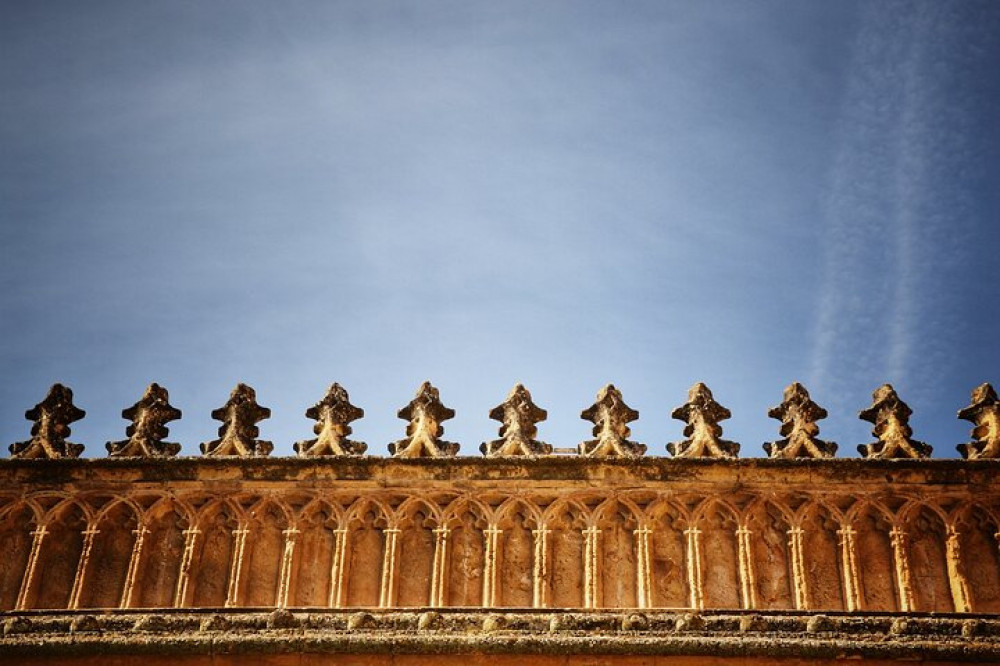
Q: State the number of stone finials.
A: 11